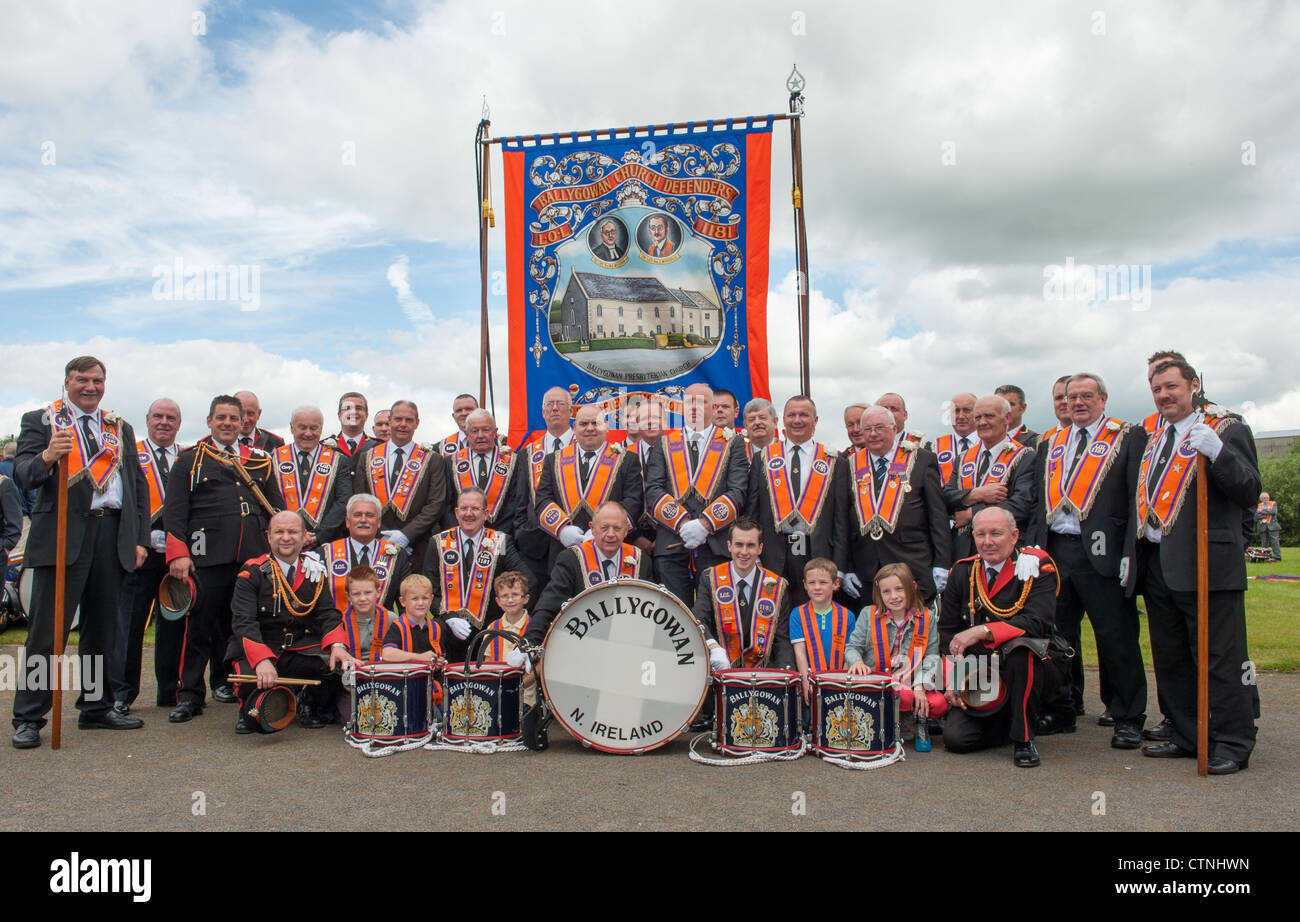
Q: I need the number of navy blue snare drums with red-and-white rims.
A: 4